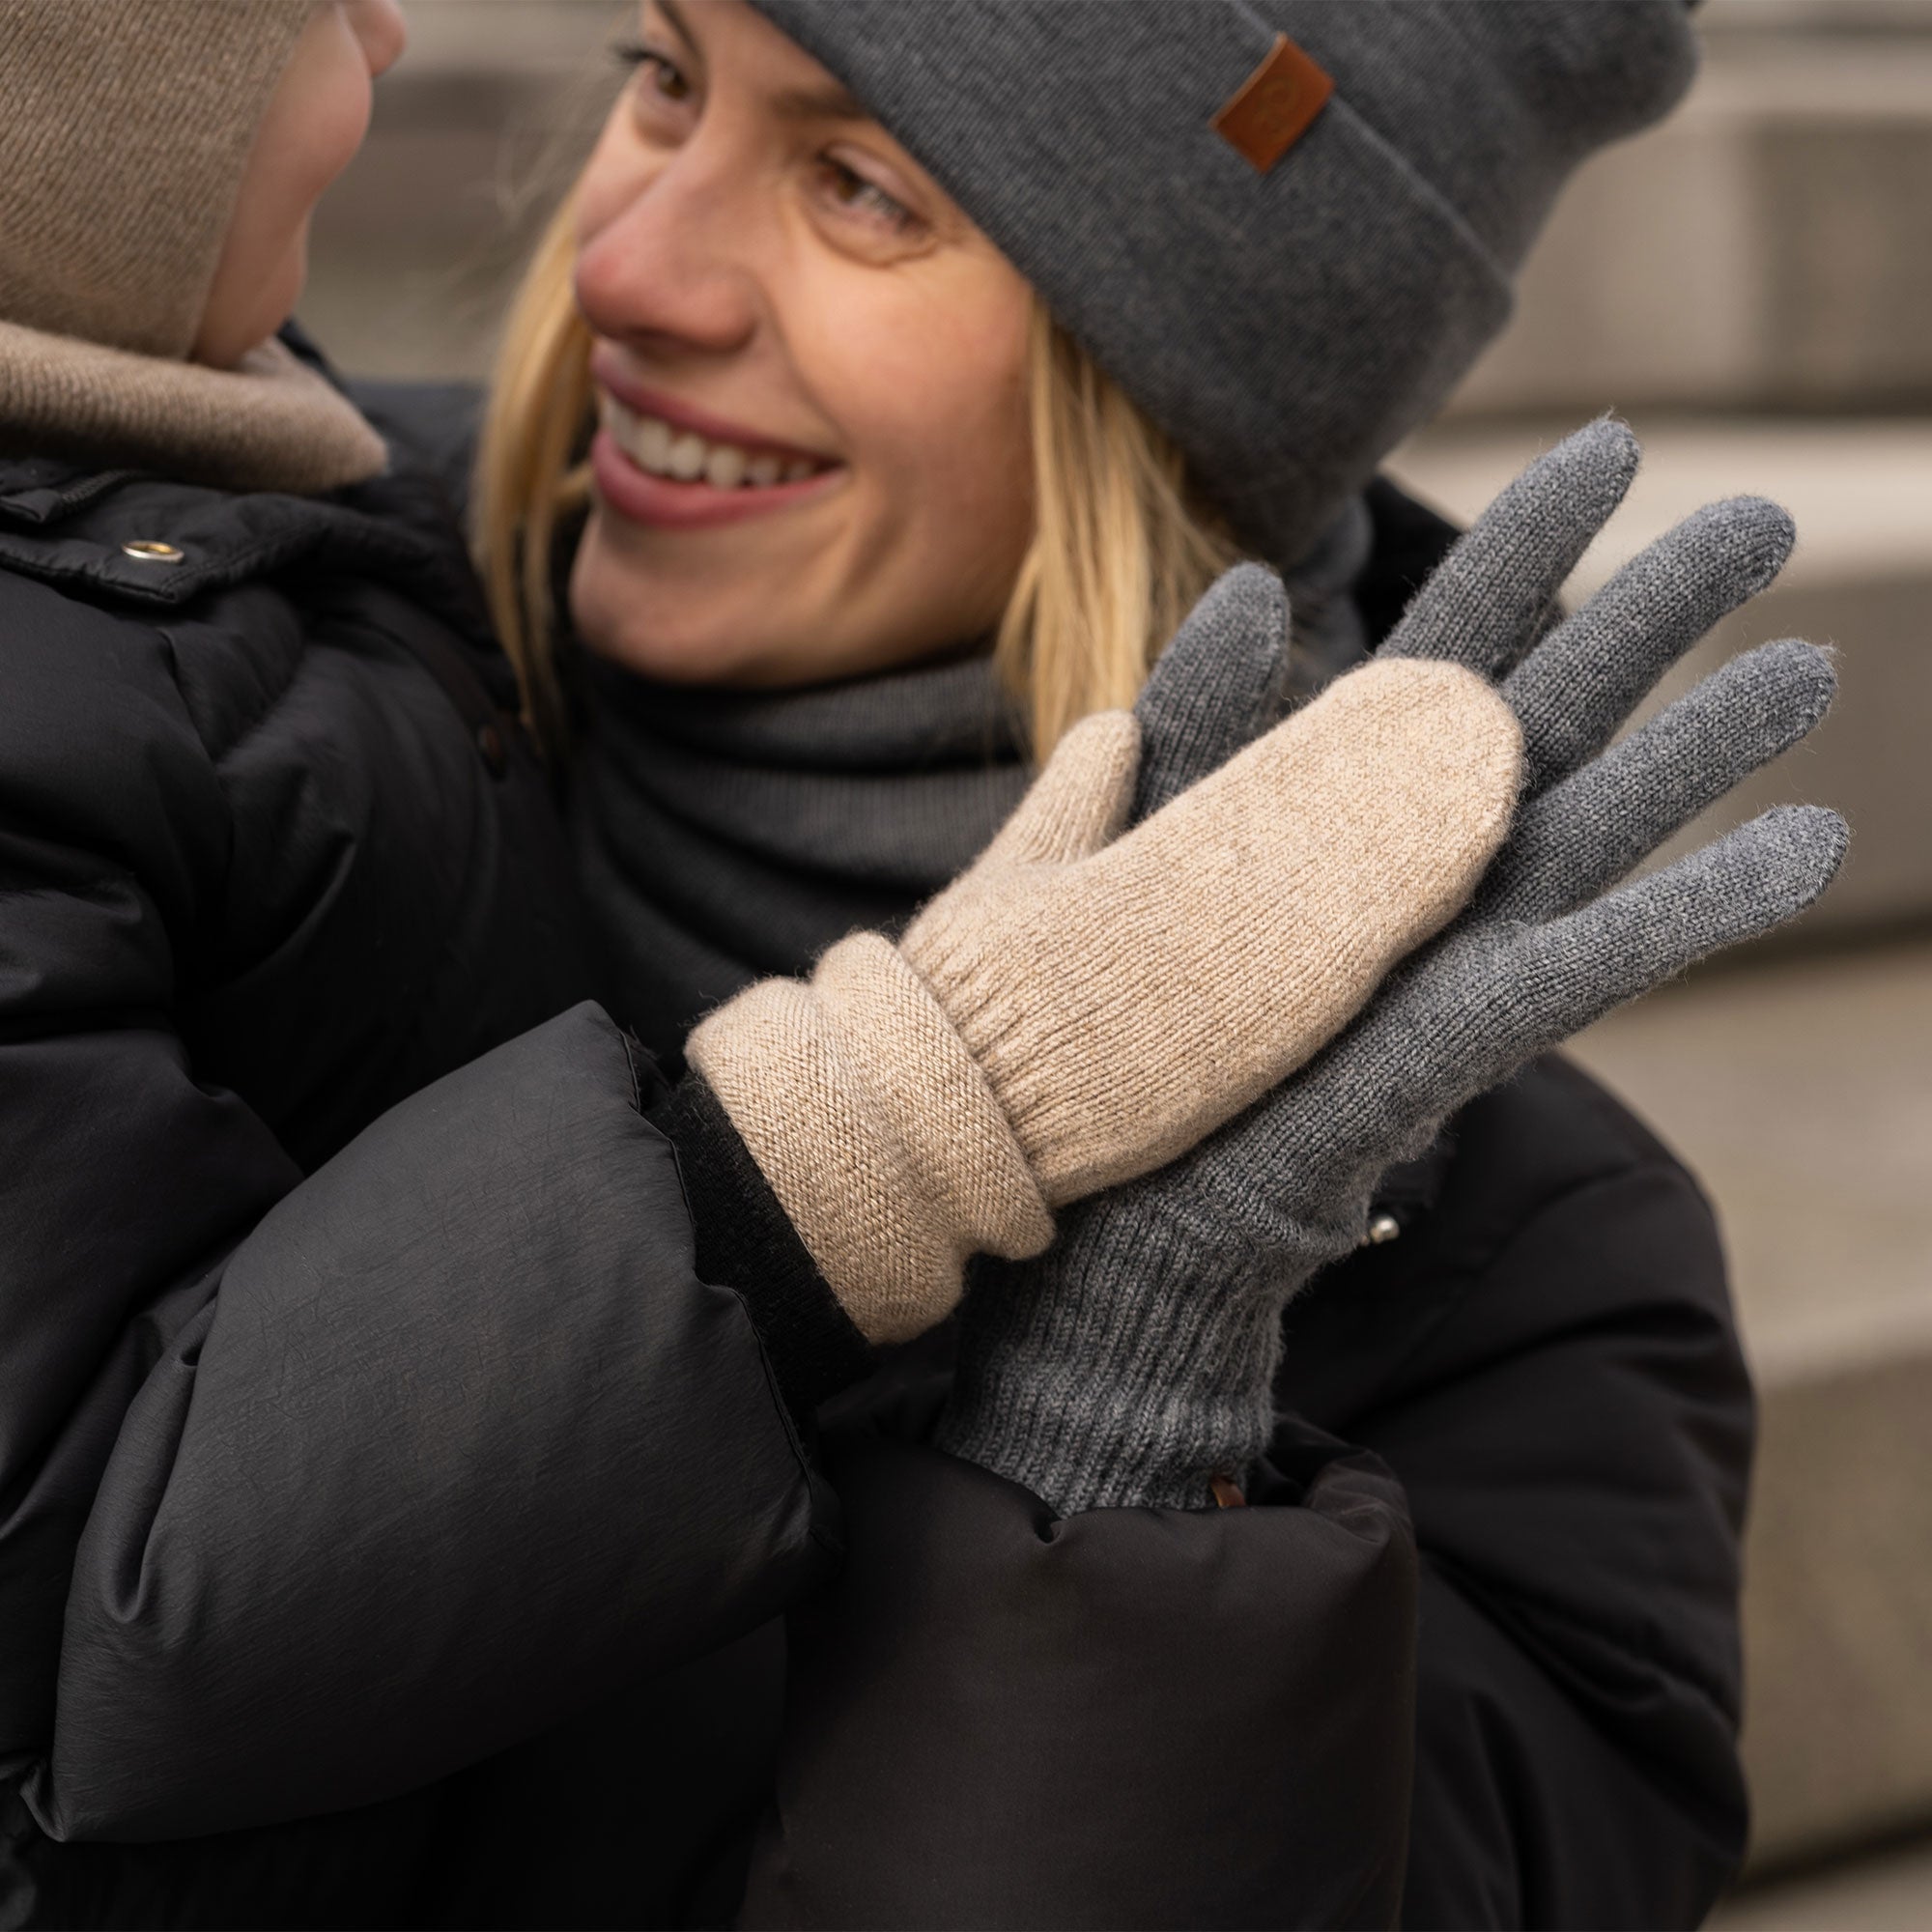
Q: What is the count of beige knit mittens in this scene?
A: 1